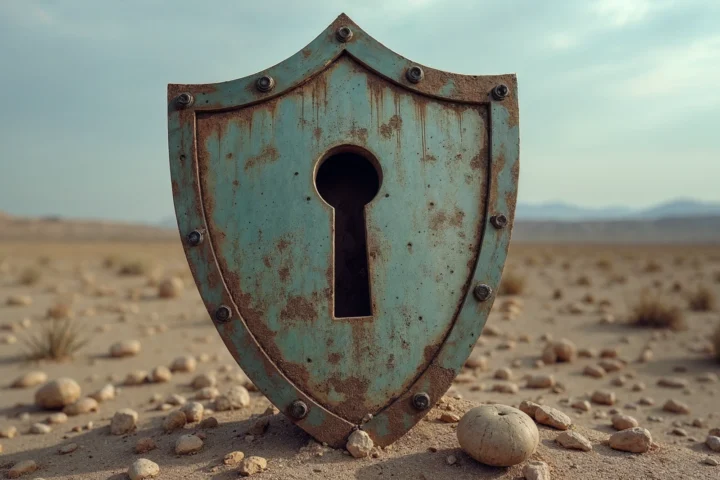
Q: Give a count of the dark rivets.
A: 11